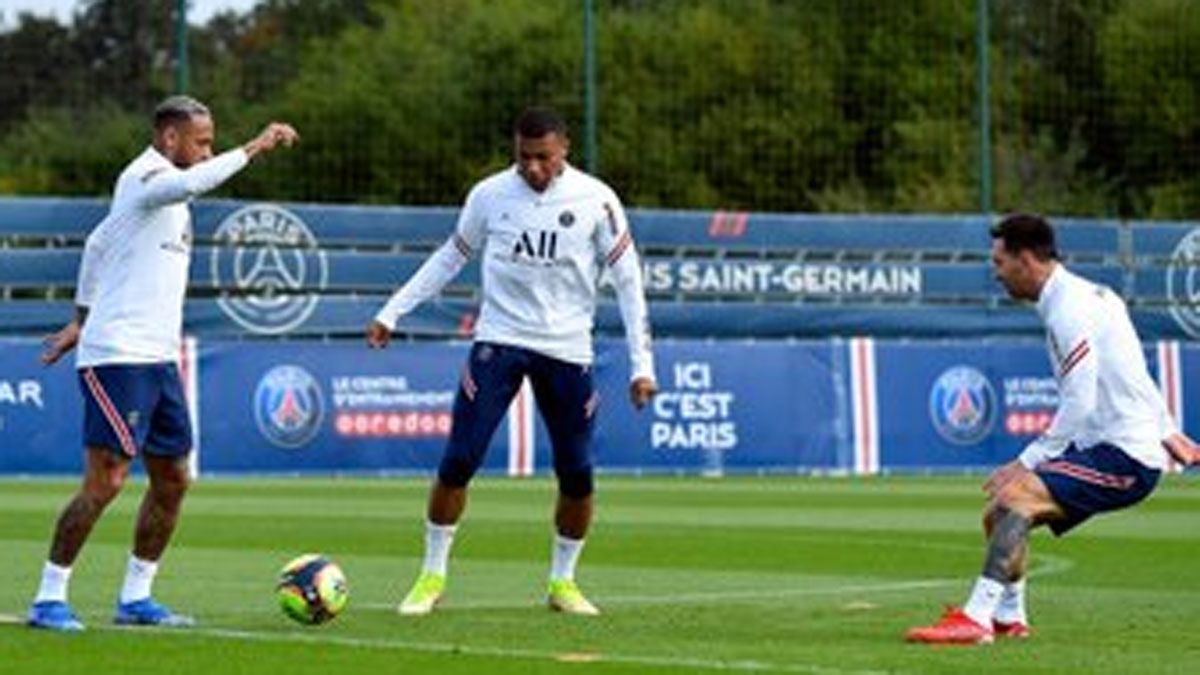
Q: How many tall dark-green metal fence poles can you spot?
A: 3